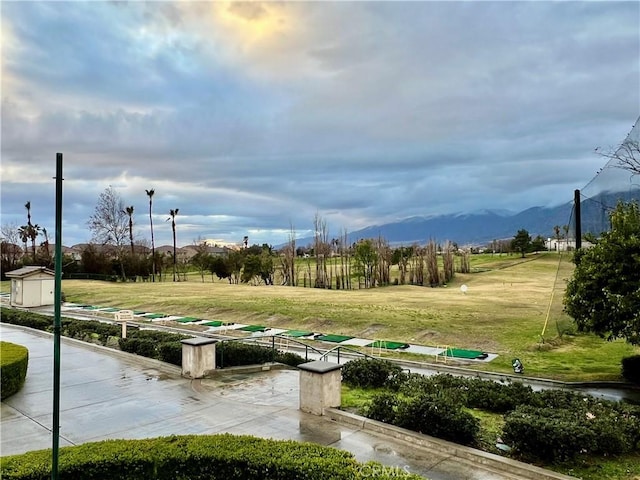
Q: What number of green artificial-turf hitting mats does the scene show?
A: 12